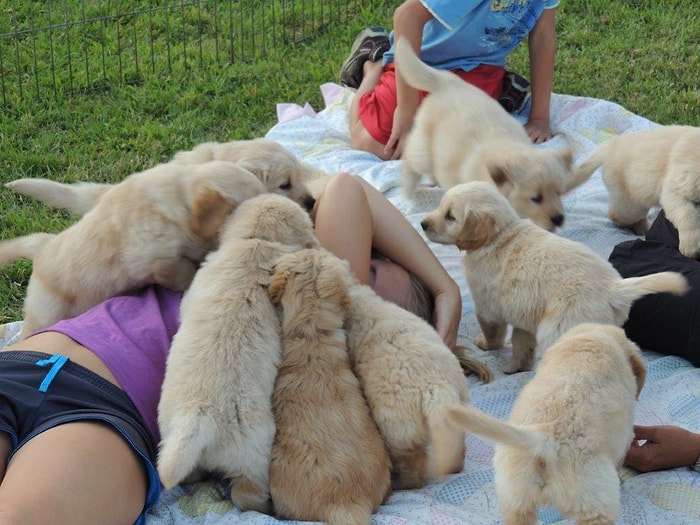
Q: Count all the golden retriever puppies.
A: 9